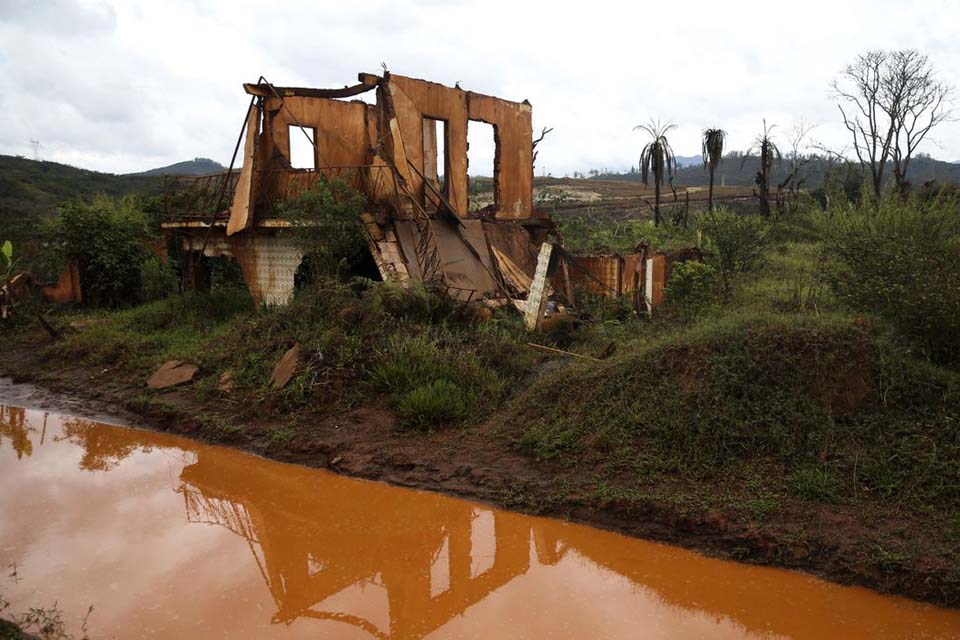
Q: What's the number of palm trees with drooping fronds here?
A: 3